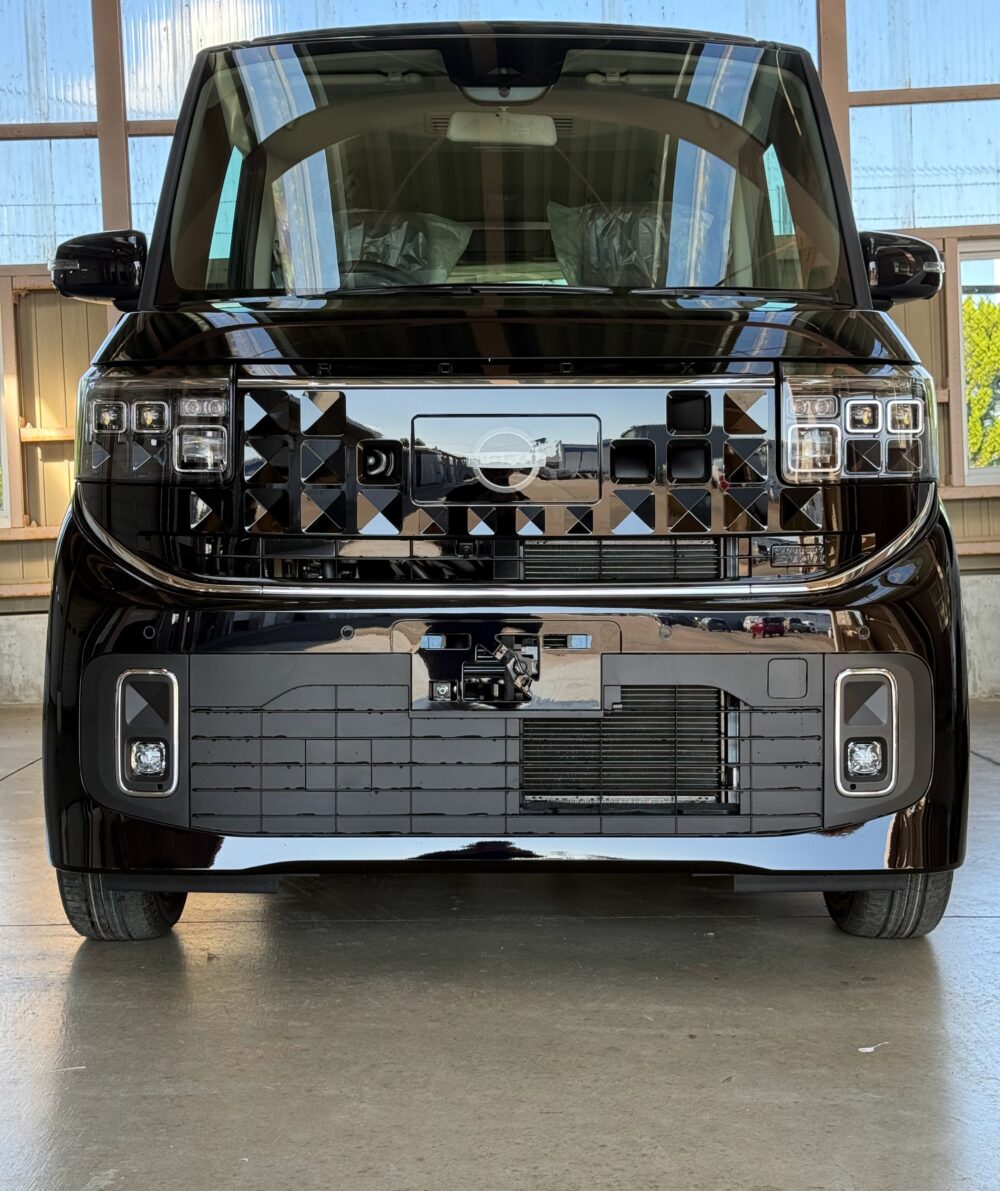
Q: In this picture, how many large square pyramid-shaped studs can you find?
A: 14